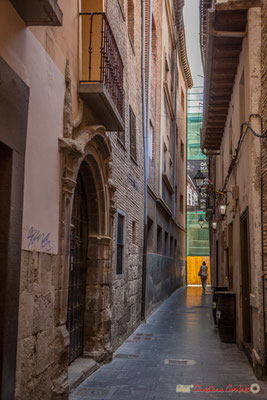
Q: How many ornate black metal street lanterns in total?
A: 4